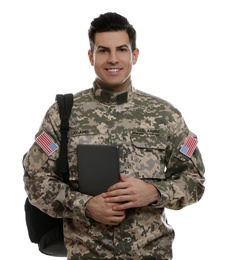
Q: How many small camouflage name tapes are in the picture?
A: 2